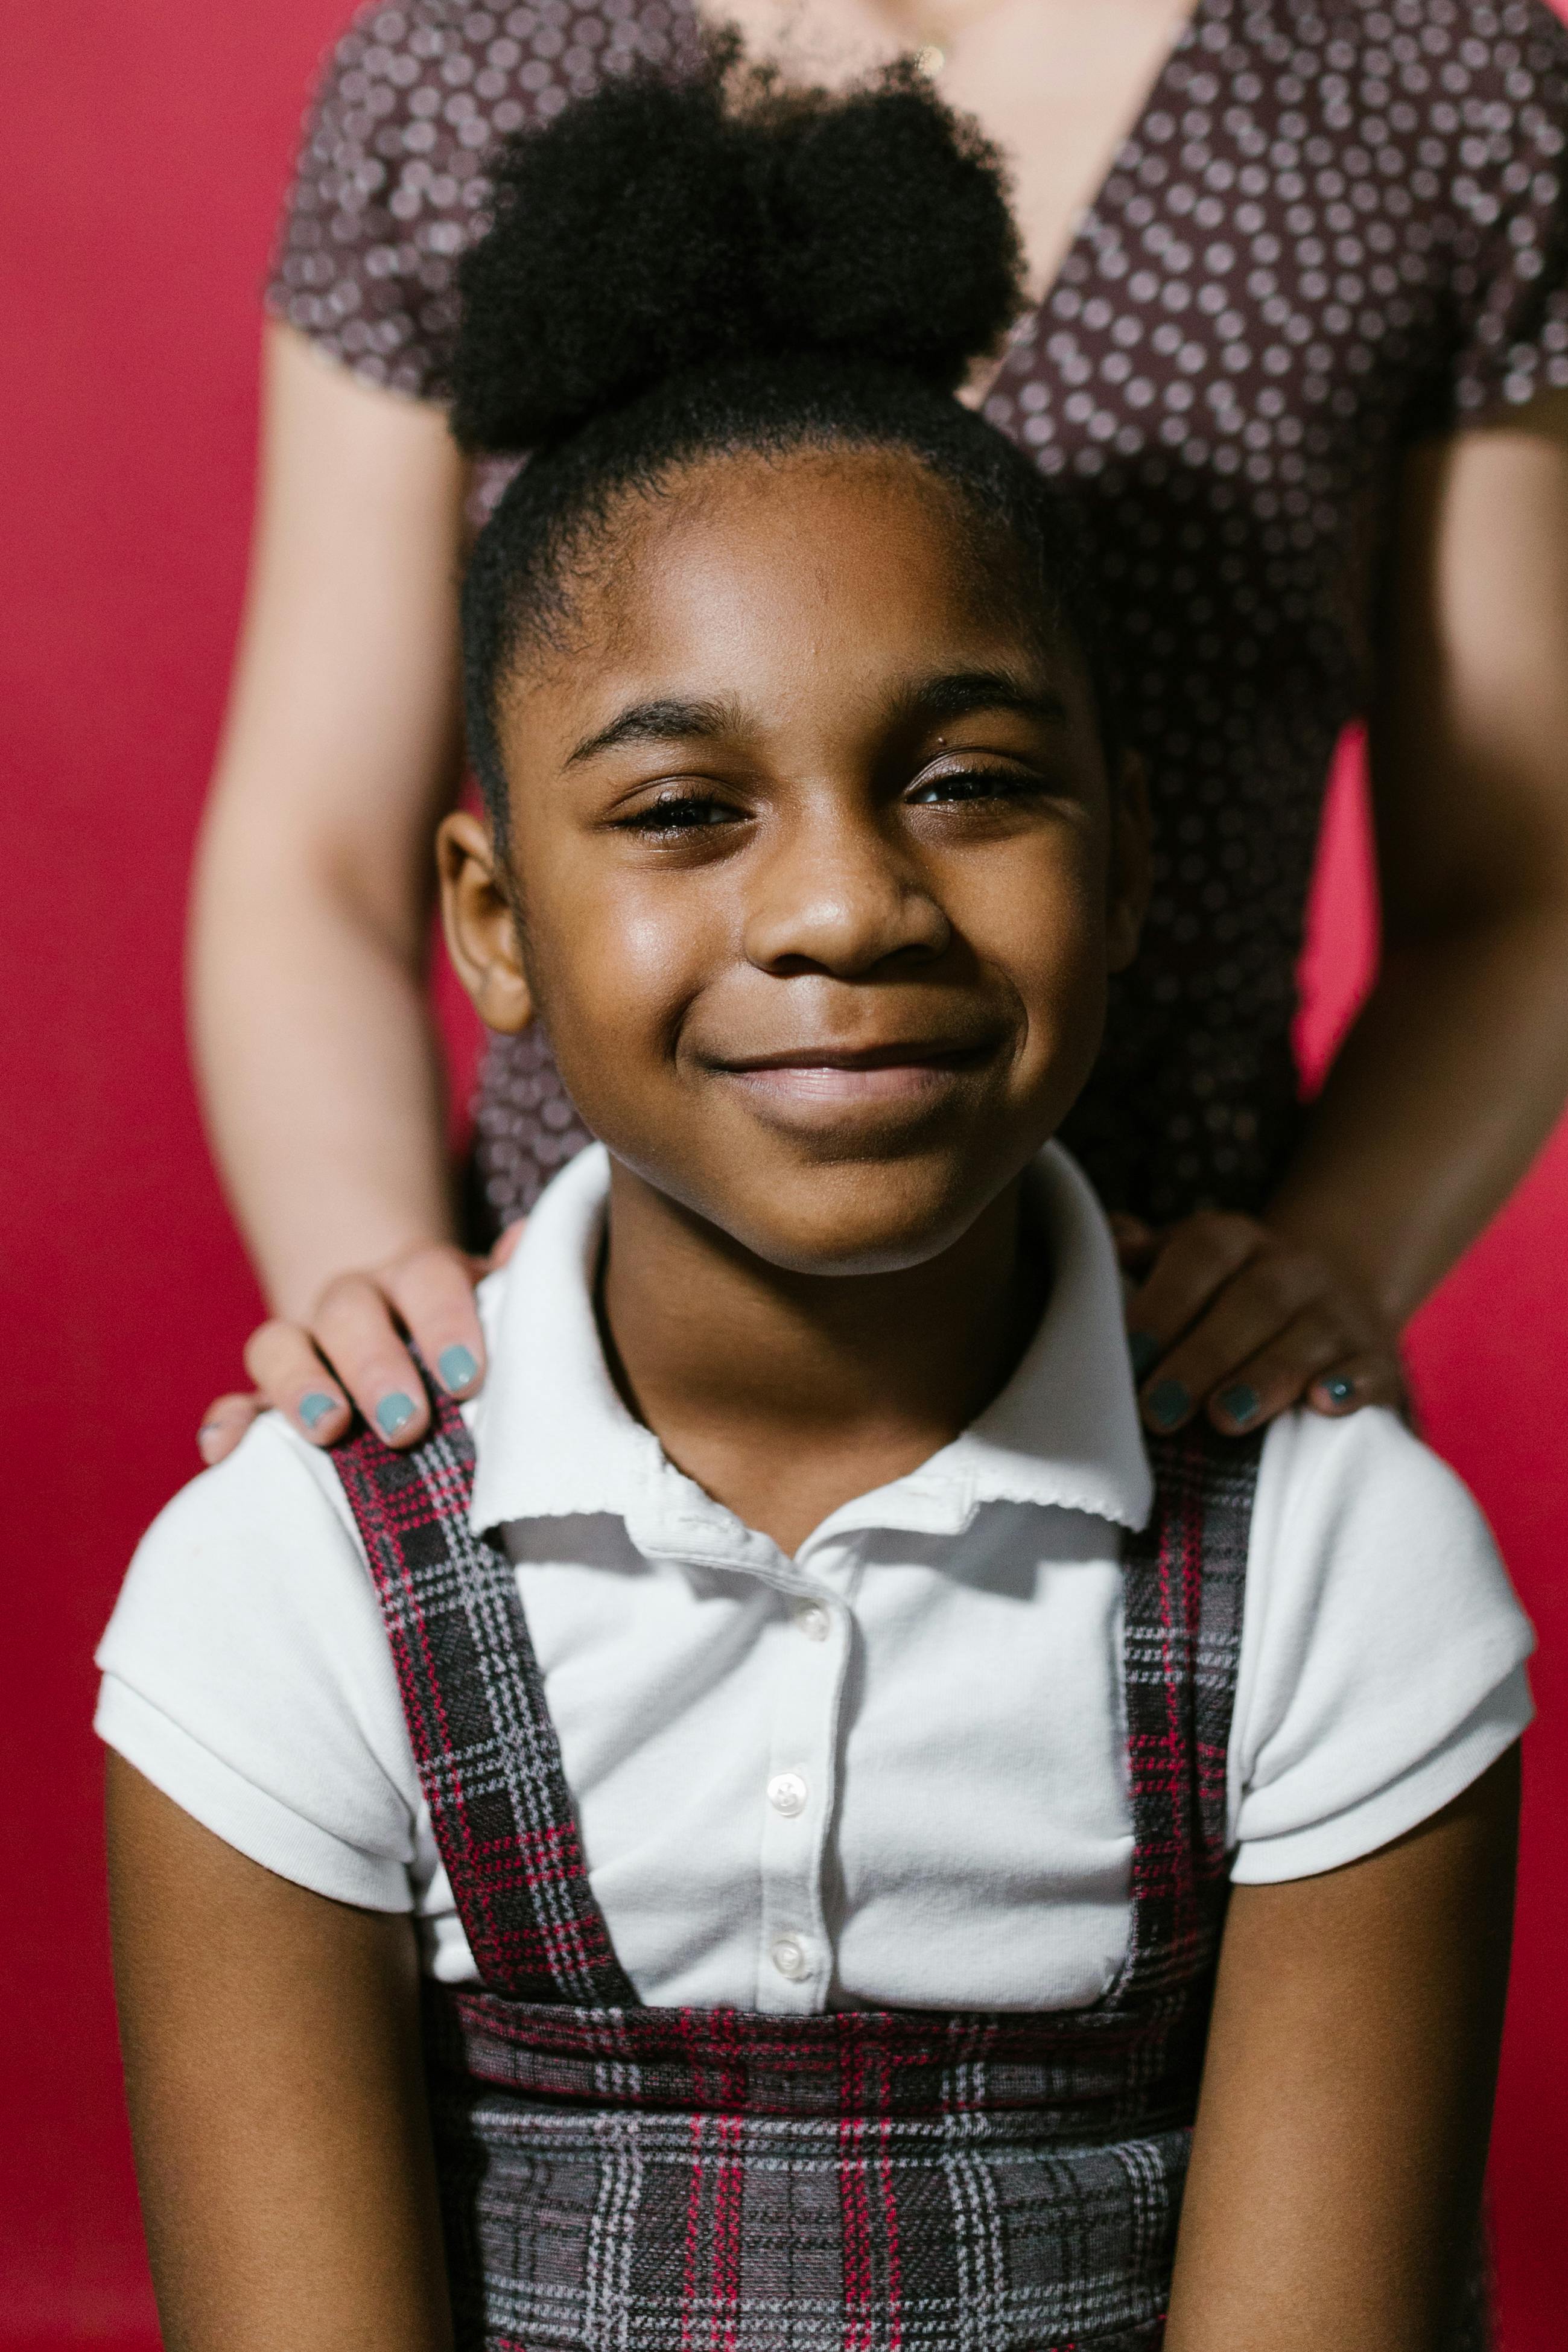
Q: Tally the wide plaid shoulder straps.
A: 2